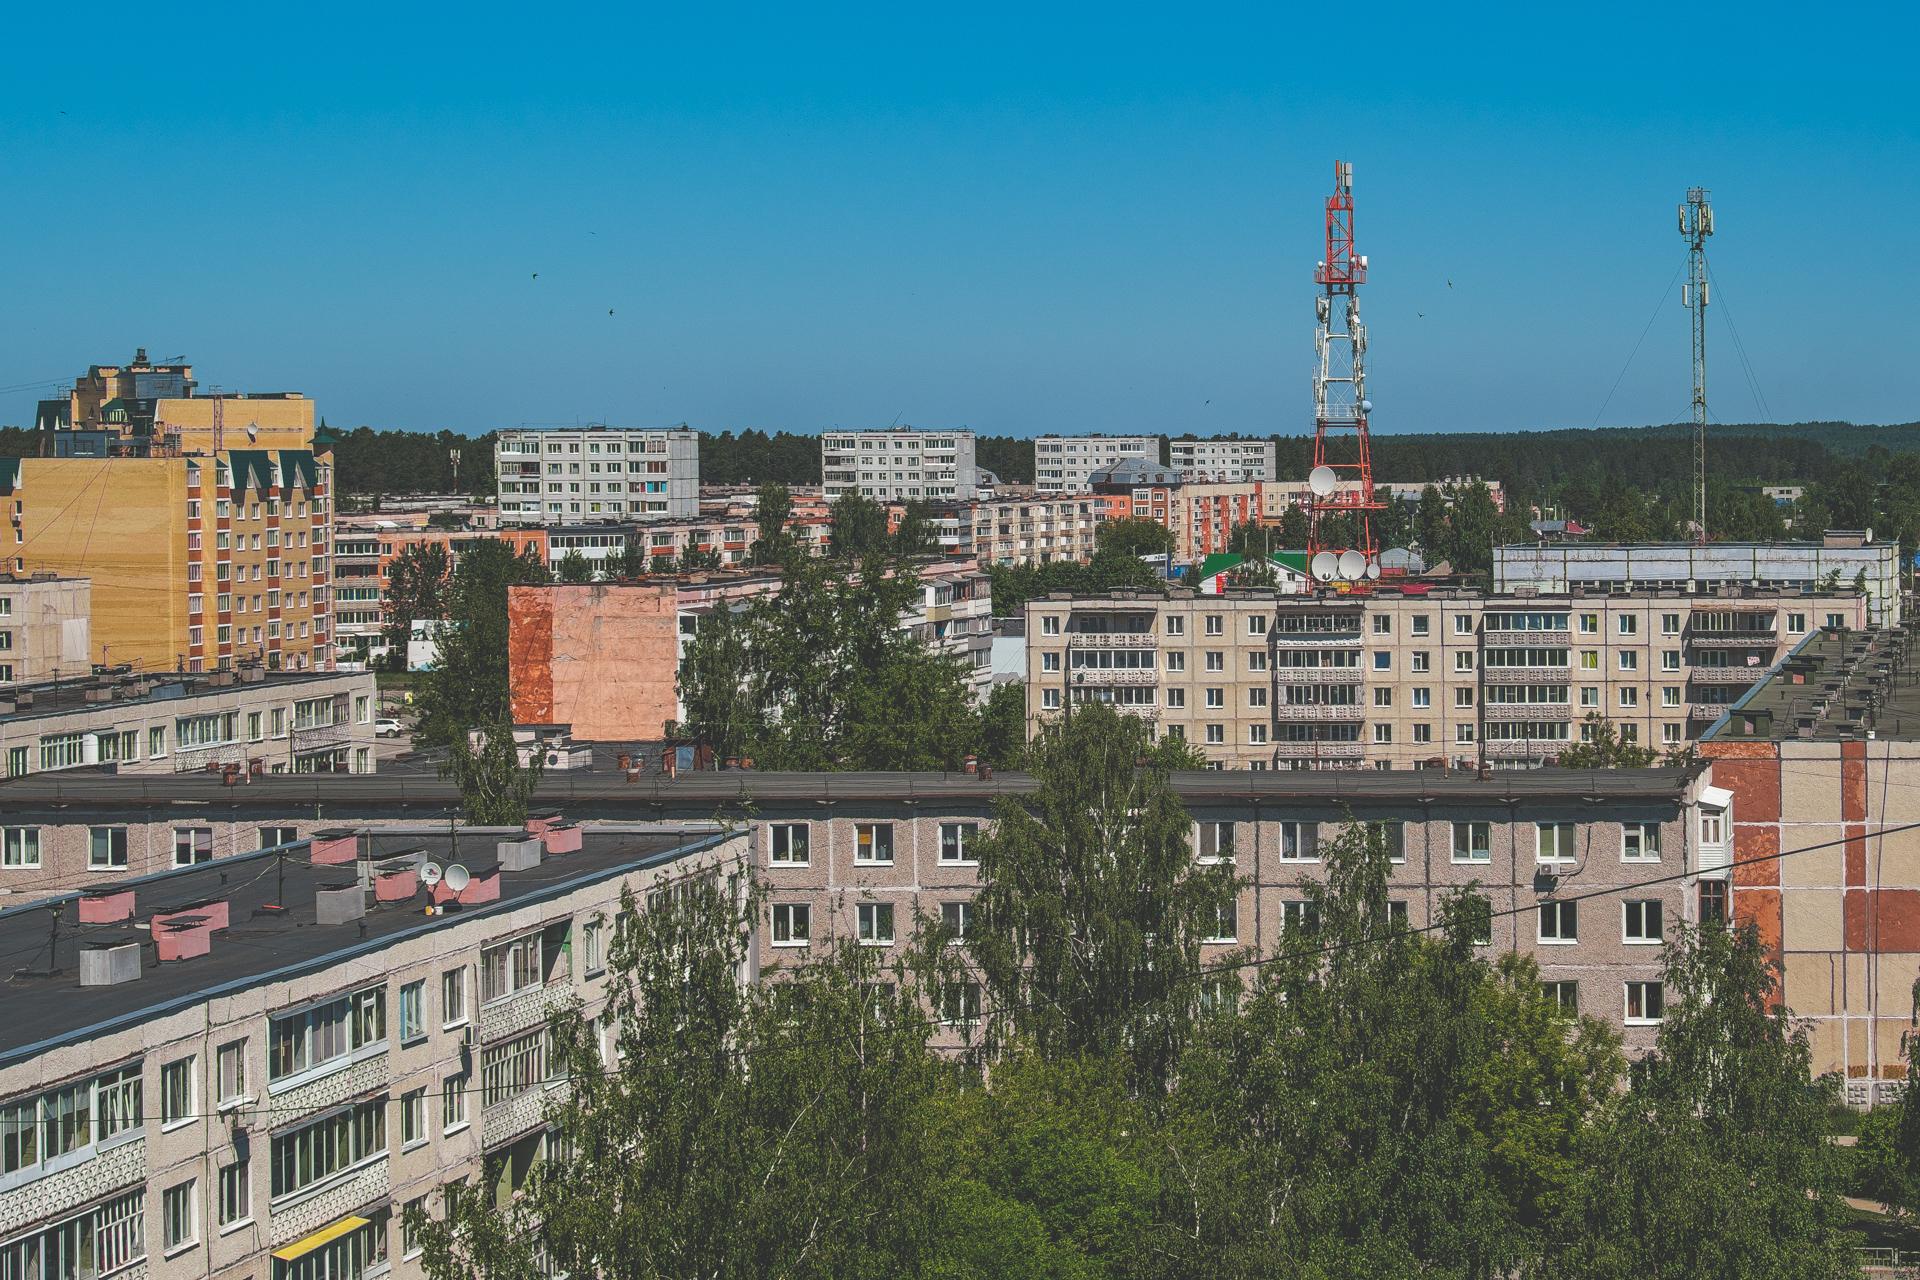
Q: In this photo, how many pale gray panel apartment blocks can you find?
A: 4